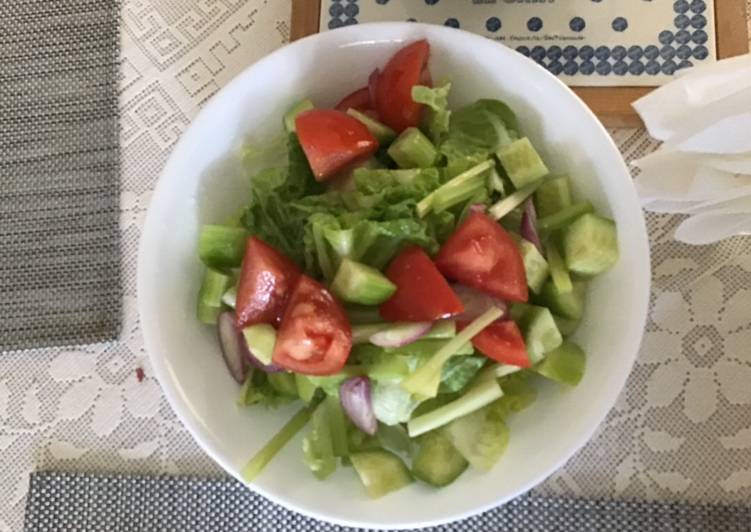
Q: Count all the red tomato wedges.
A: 8